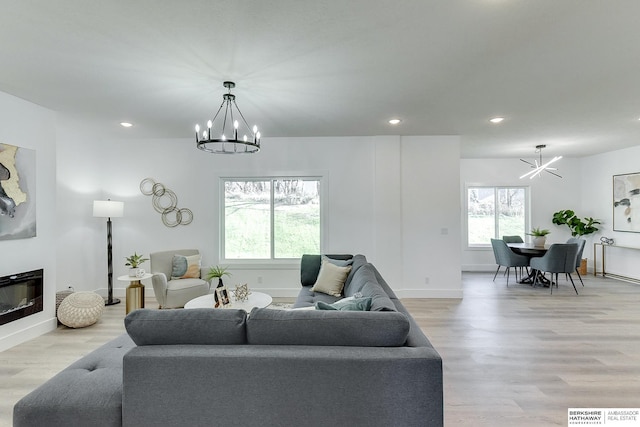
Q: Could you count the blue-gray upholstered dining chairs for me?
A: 4